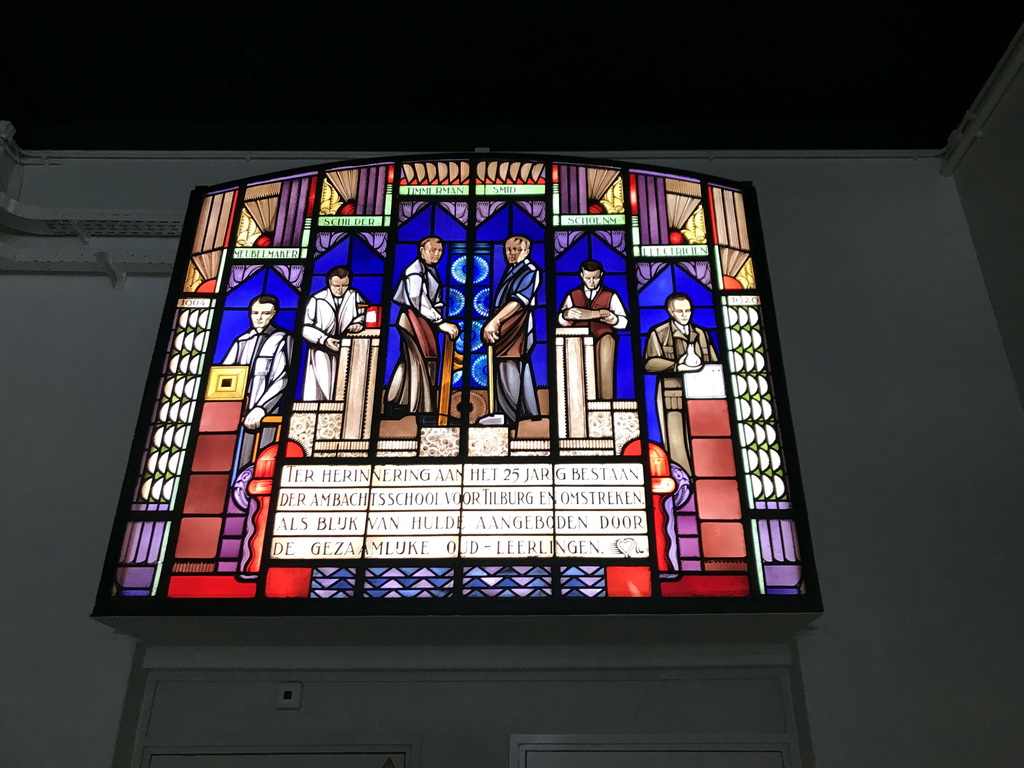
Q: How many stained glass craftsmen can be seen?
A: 6